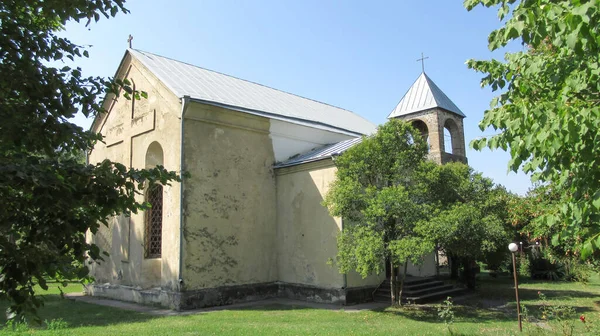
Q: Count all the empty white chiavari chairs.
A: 0